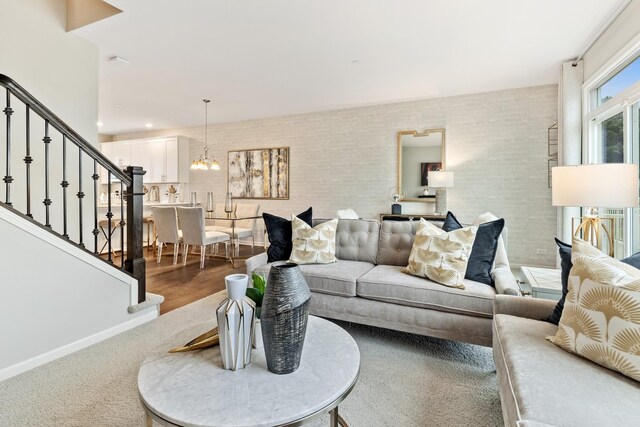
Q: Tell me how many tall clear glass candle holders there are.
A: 3